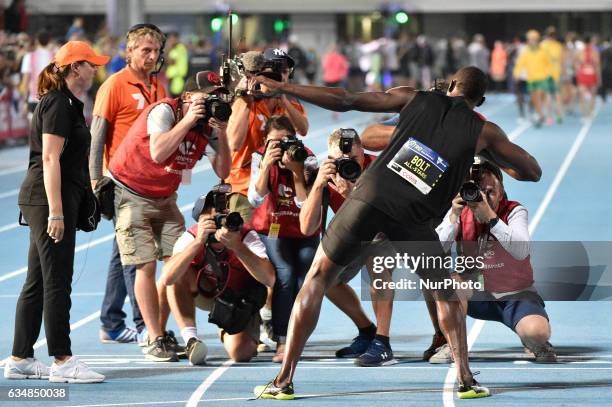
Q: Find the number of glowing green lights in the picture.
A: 4